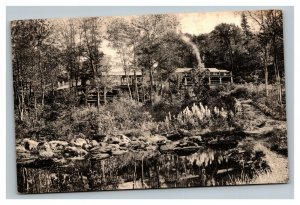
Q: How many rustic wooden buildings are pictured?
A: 2